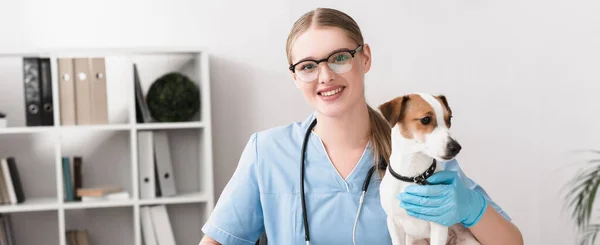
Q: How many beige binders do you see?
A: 3